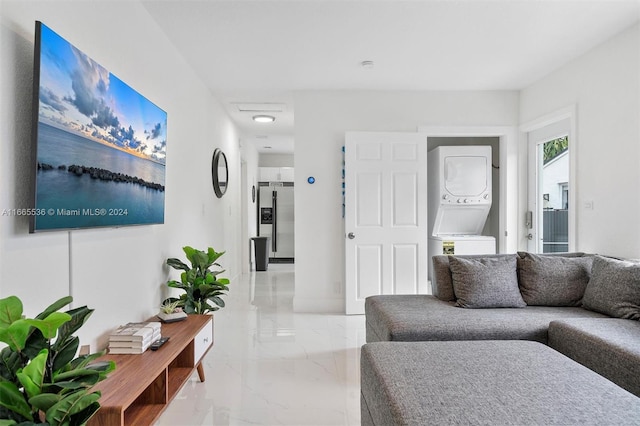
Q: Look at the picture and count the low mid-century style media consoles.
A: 1